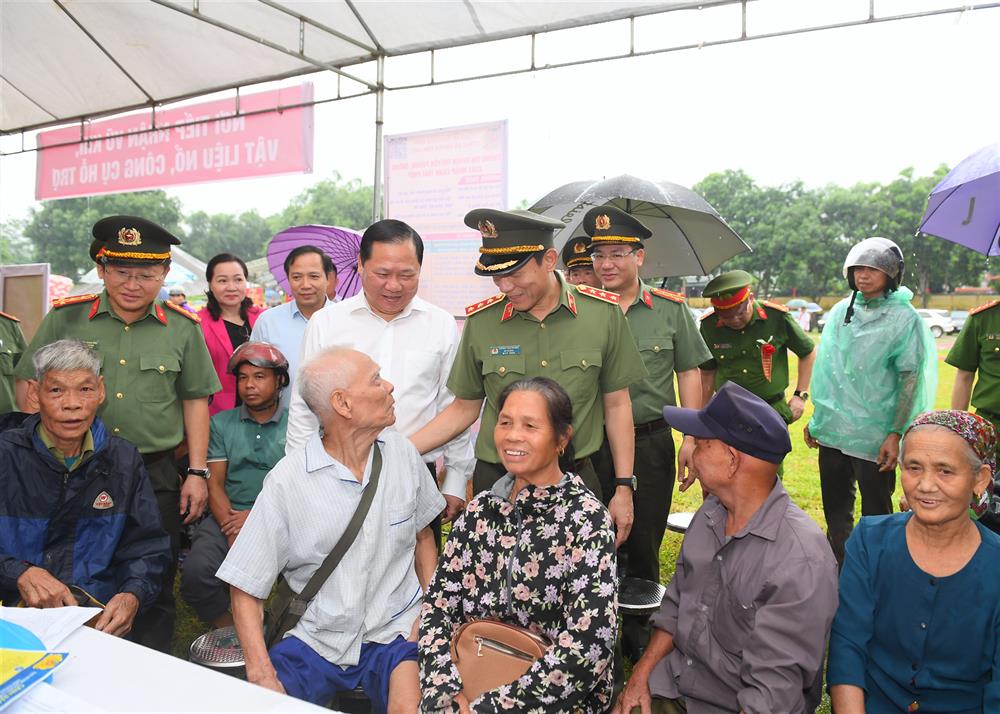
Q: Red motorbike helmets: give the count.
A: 1